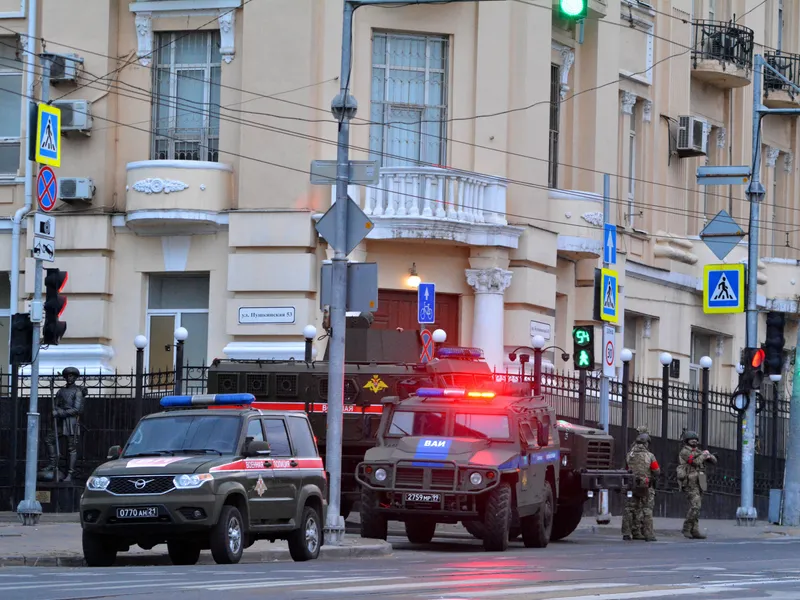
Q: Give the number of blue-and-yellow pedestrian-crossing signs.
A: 3